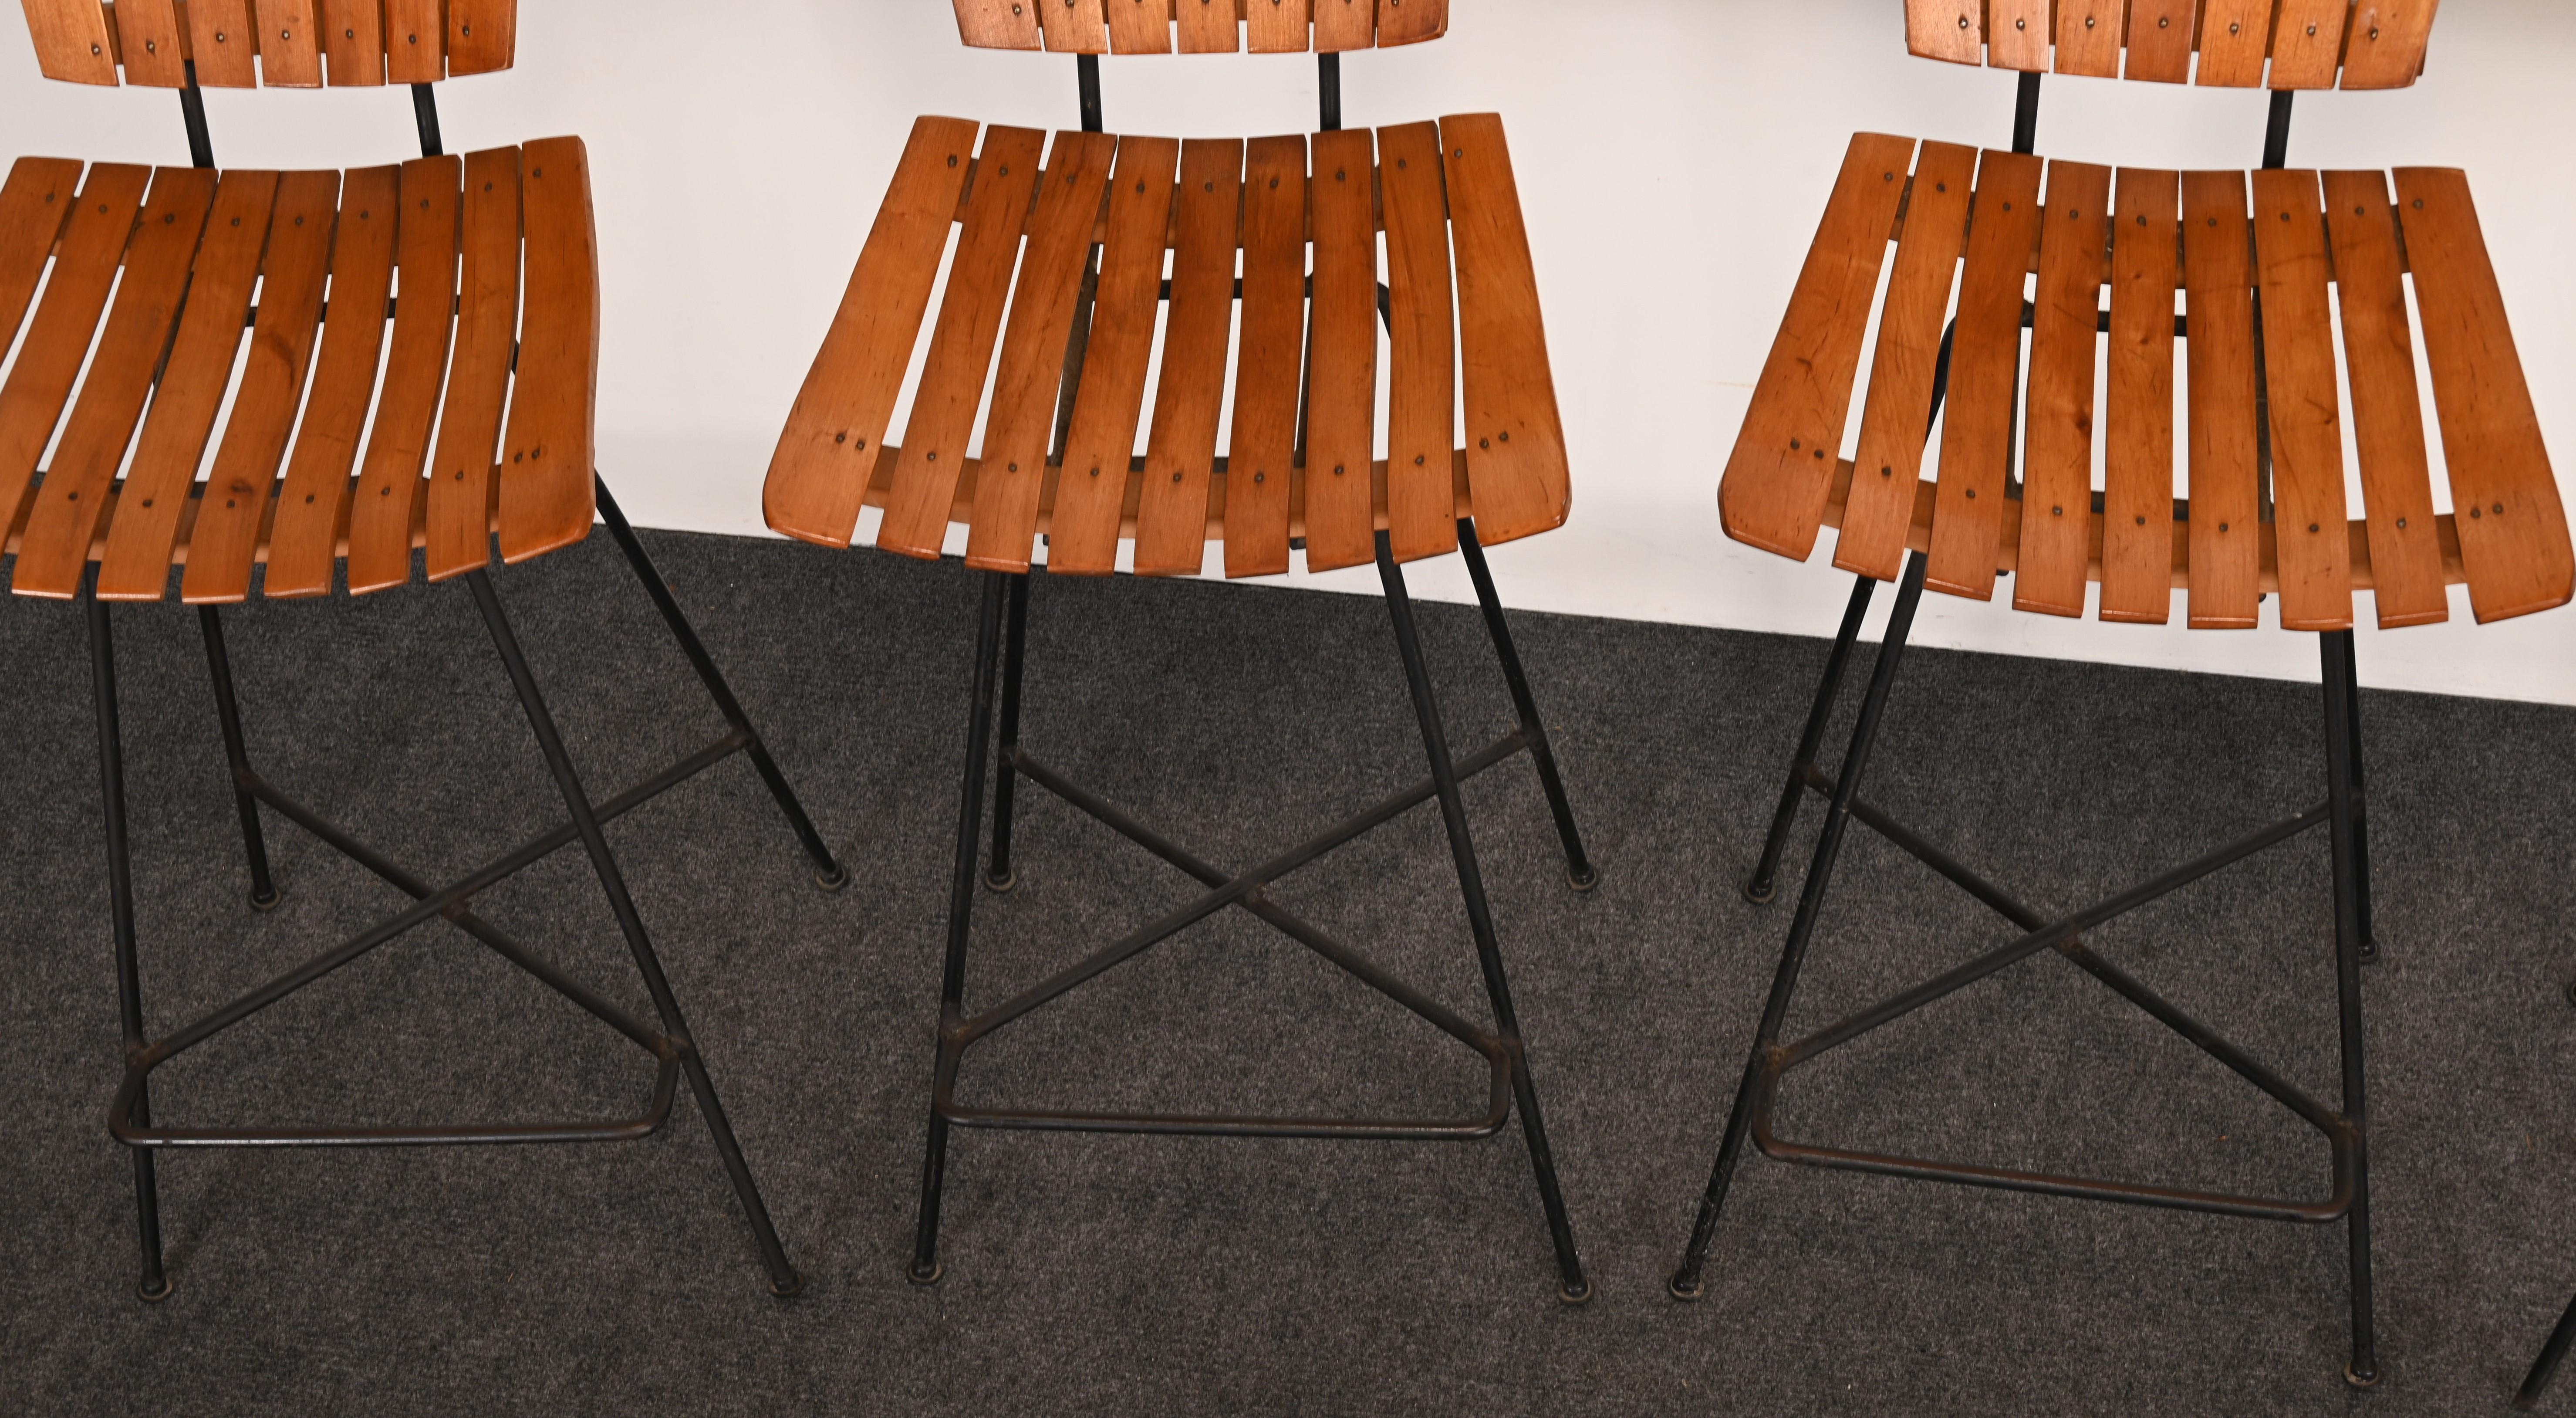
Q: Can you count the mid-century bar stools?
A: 3